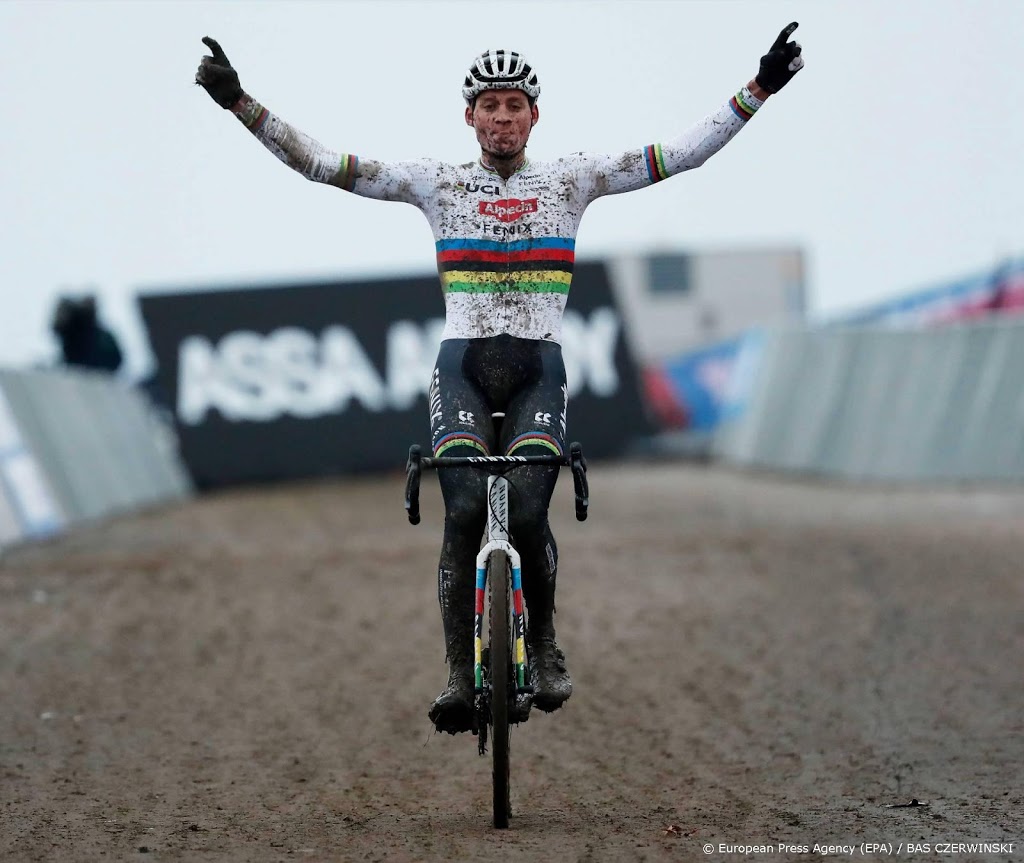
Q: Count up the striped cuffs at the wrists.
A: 2